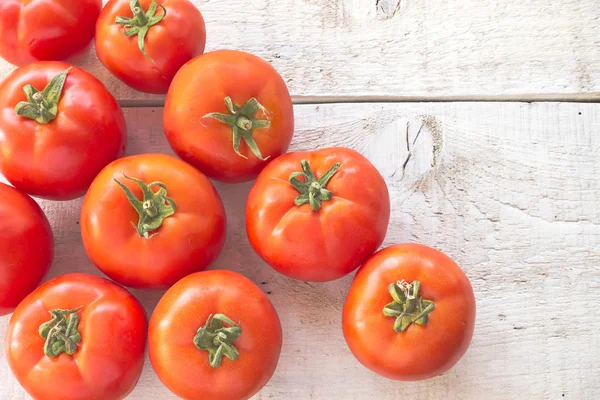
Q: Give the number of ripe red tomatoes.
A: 10